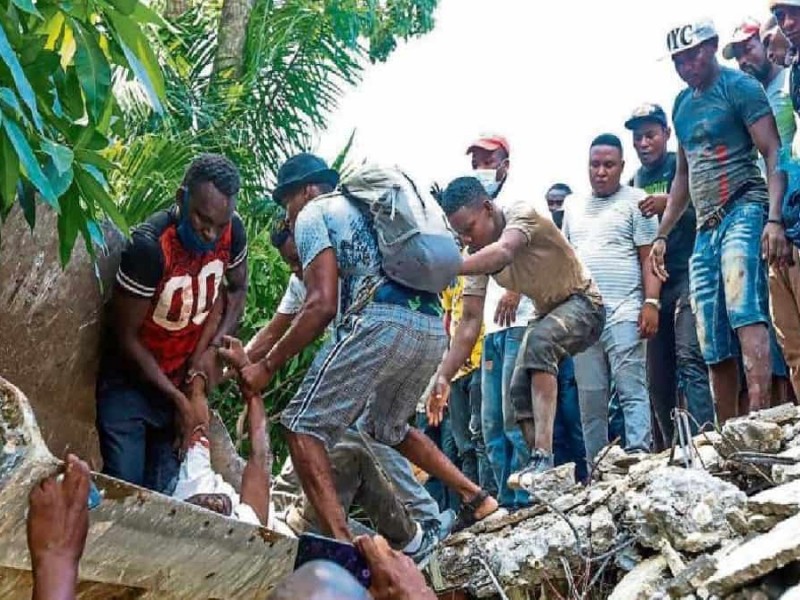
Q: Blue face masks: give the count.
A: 2